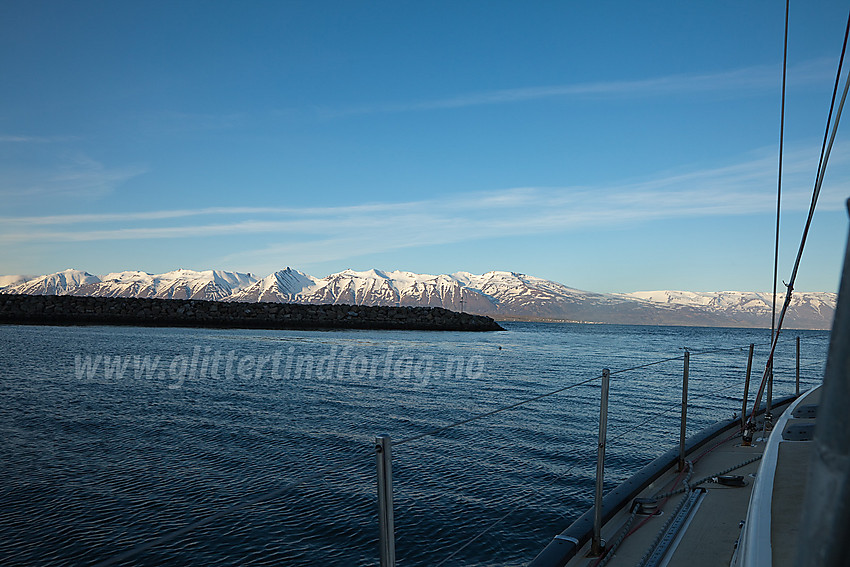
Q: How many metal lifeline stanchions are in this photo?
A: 5